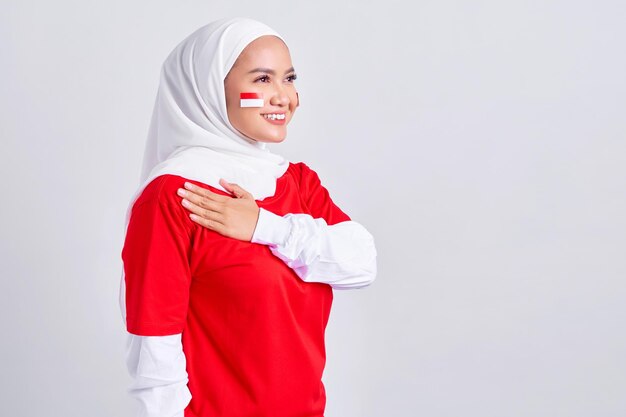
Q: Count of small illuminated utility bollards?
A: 0